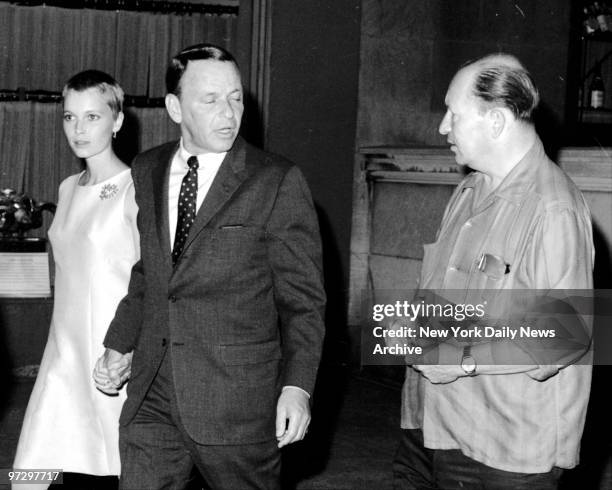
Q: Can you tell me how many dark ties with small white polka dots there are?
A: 1